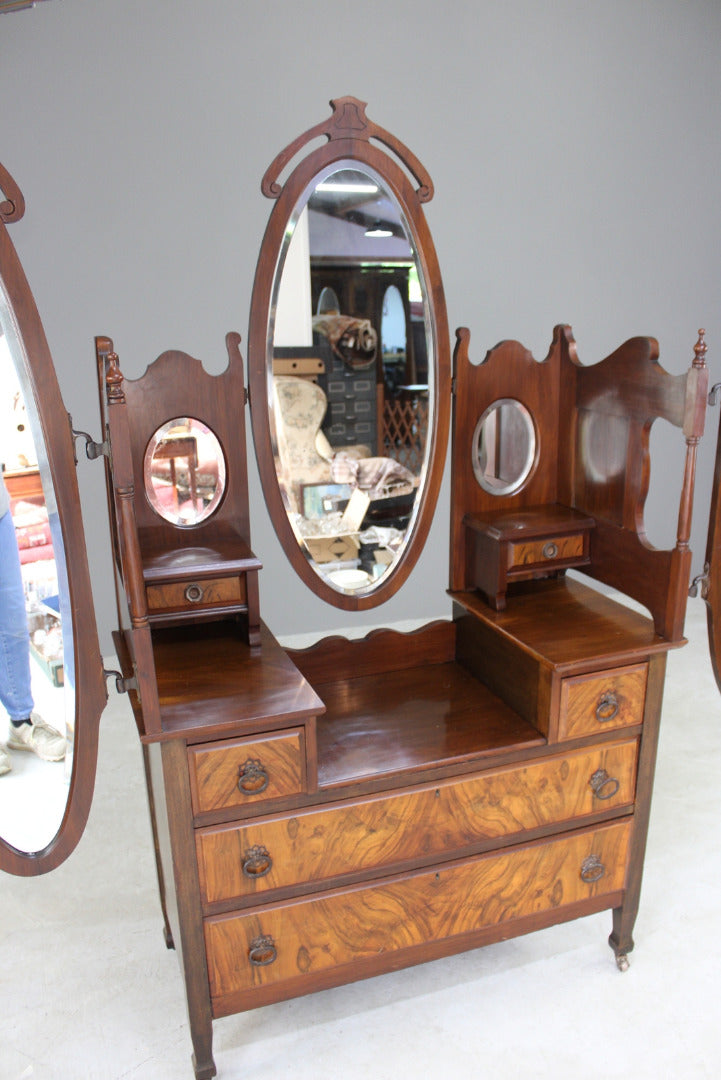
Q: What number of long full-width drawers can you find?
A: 2